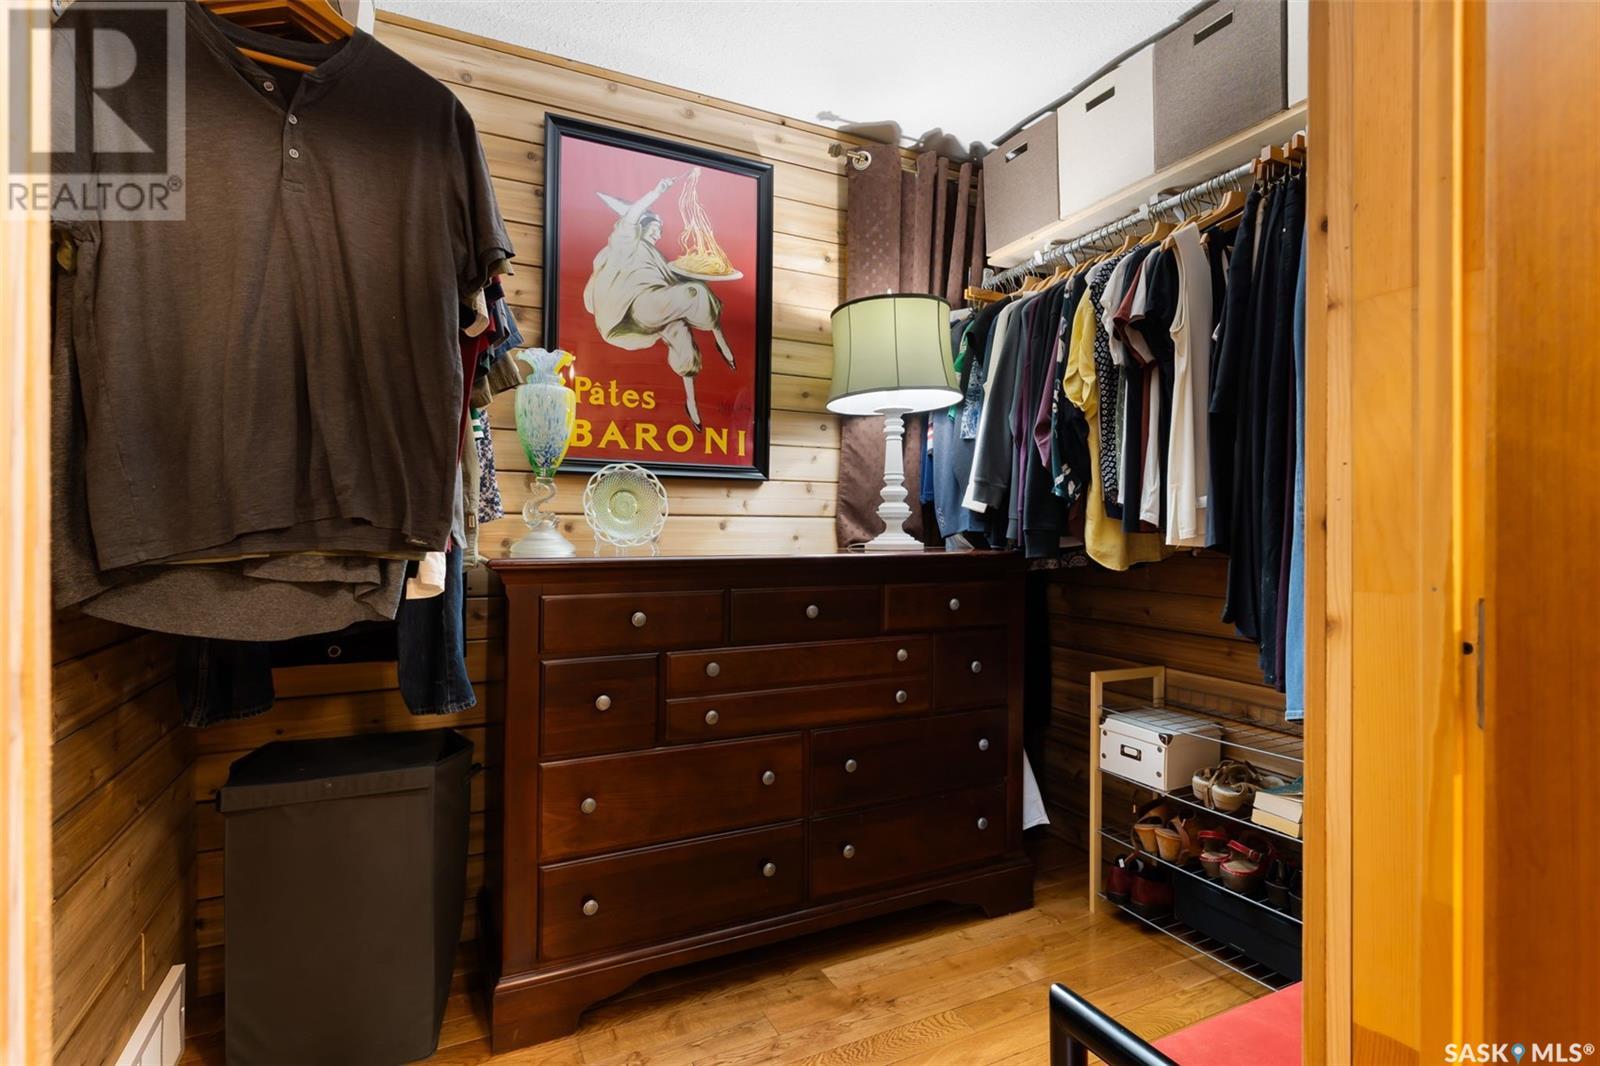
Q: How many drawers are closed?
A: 11